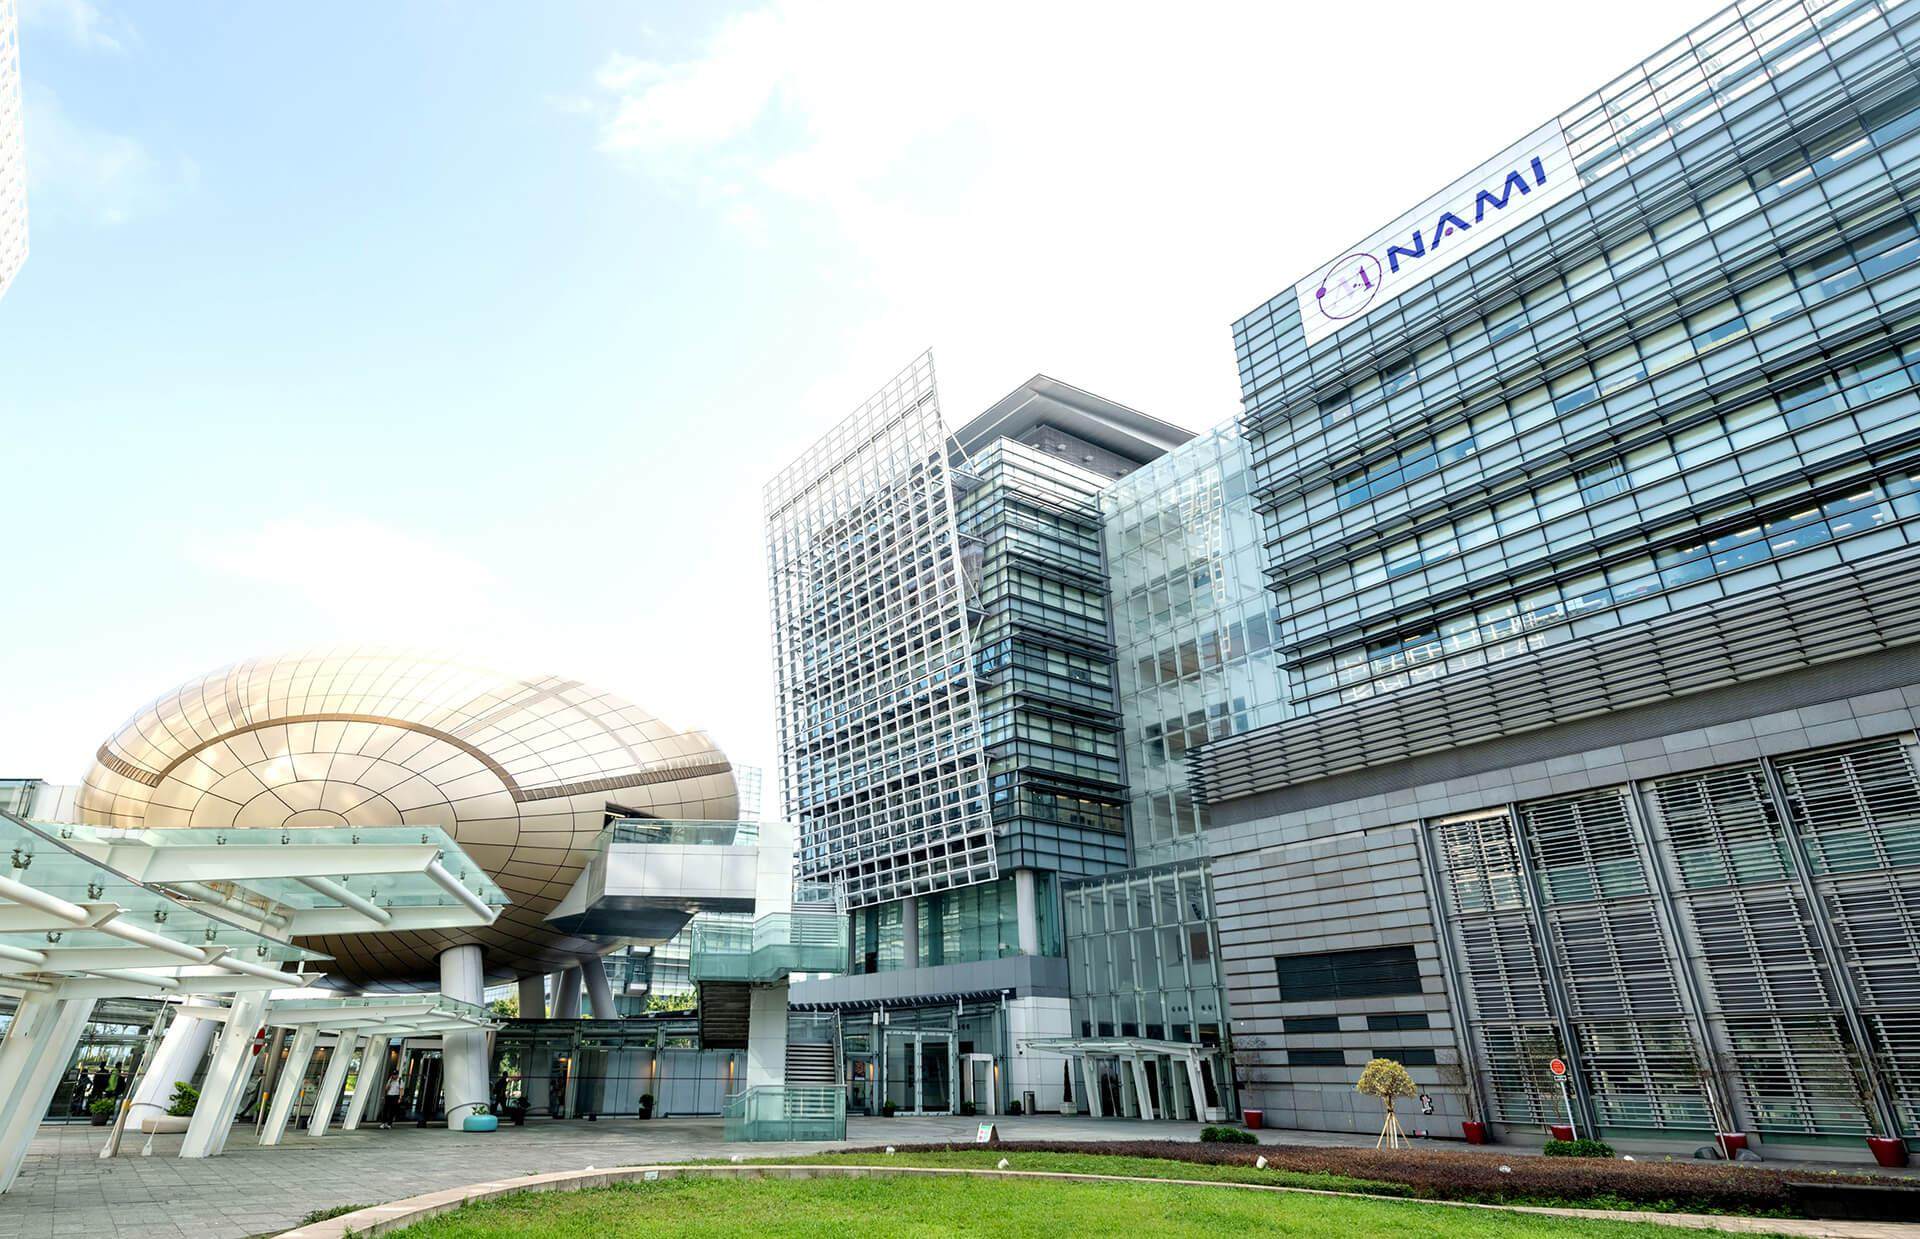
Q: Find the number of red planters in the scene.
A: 5